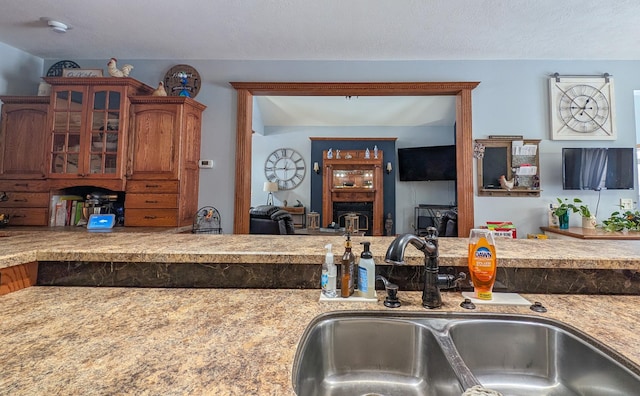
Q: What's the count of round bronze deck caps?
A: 2